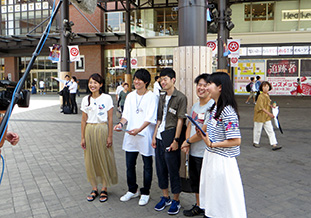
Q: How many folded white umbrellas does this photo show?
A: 1